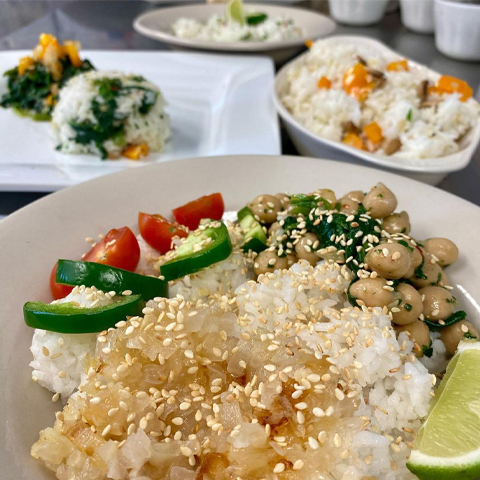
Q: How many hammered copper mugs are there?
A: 0